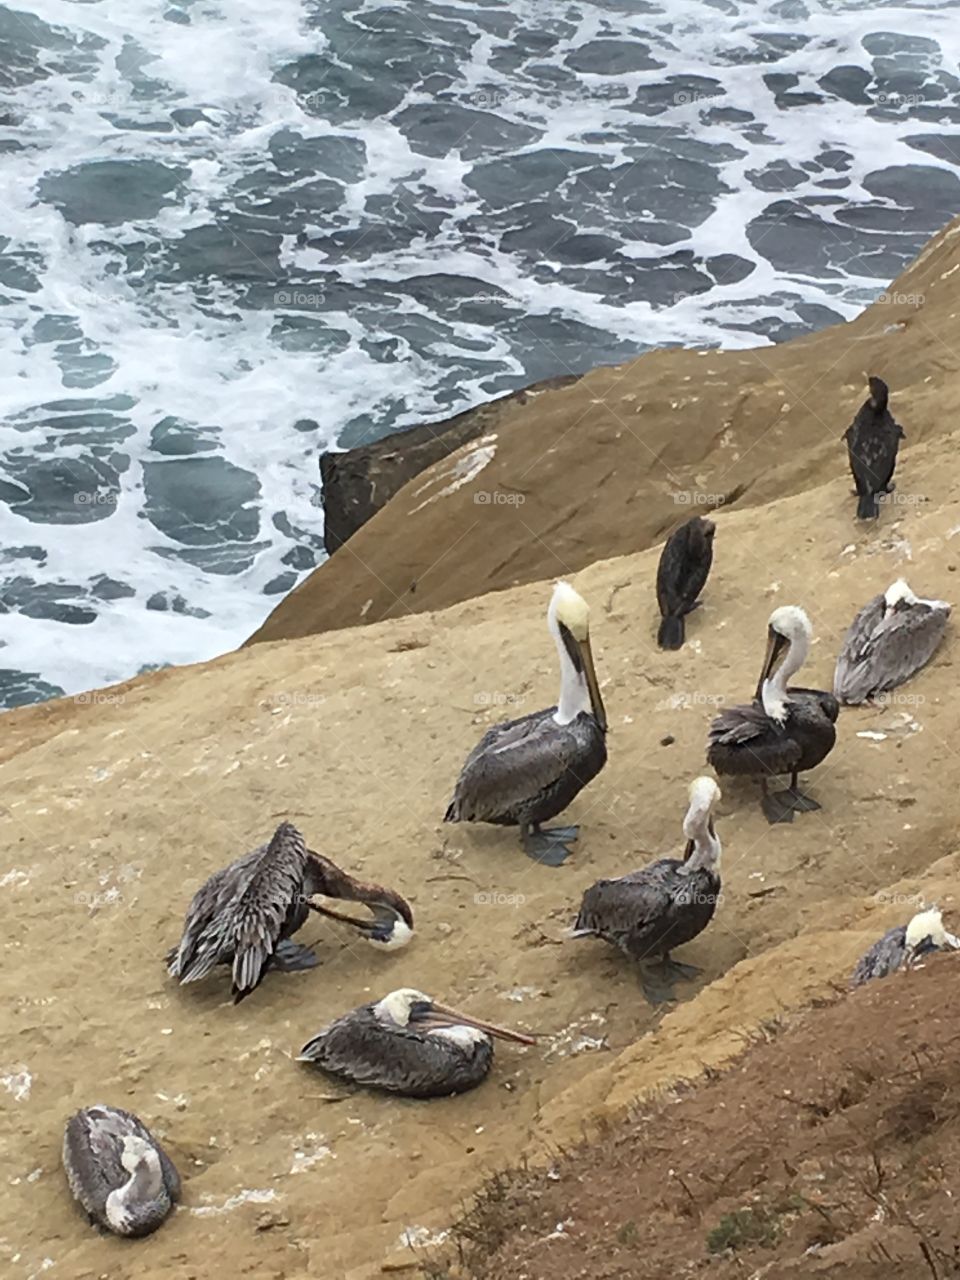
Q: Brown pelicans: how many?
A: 8